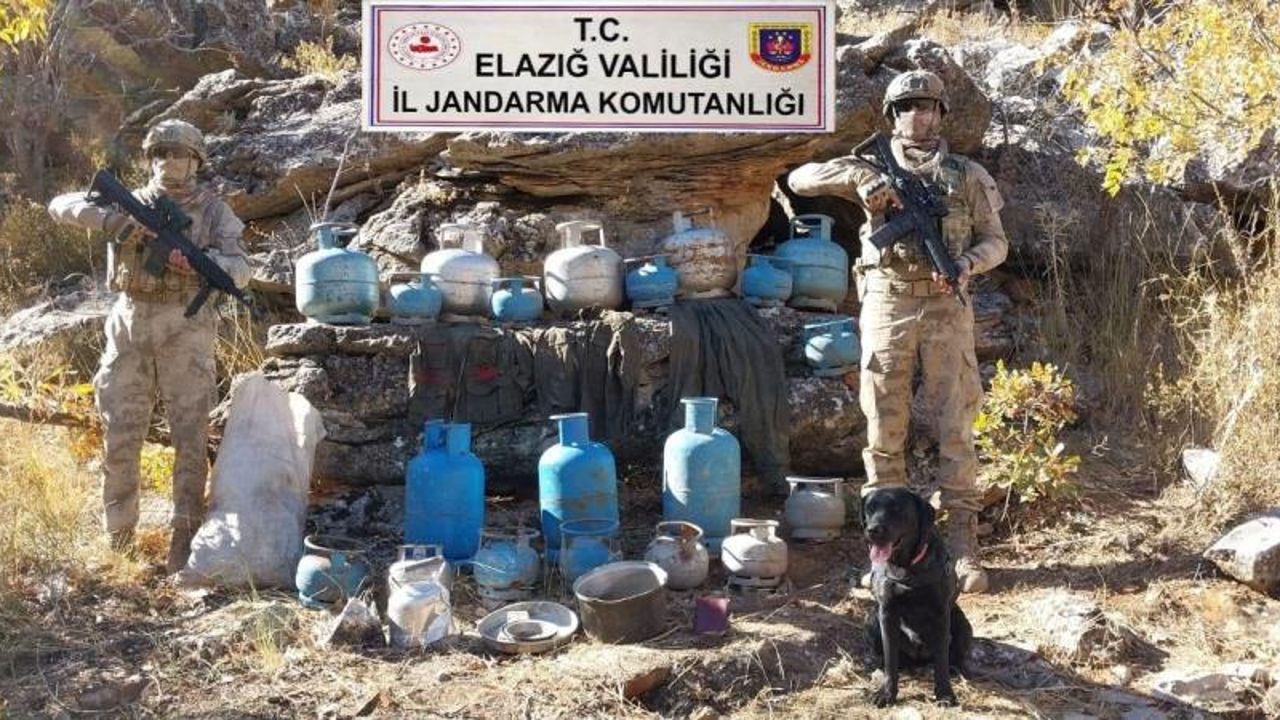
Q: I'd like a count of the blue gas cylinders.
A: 13